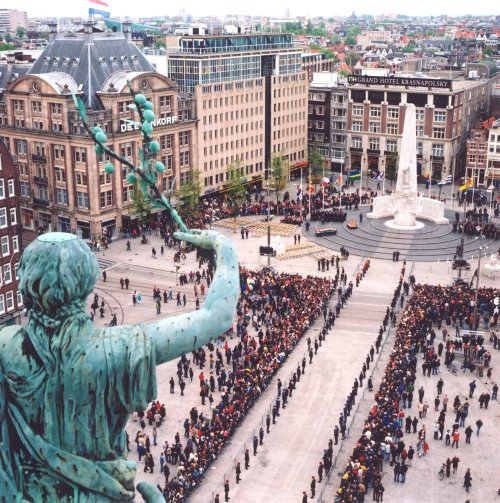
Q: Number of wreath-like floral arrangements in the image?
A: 2